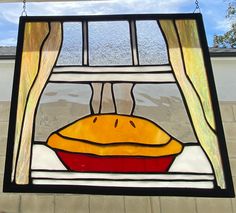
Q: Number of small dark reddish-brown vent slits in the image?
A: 3